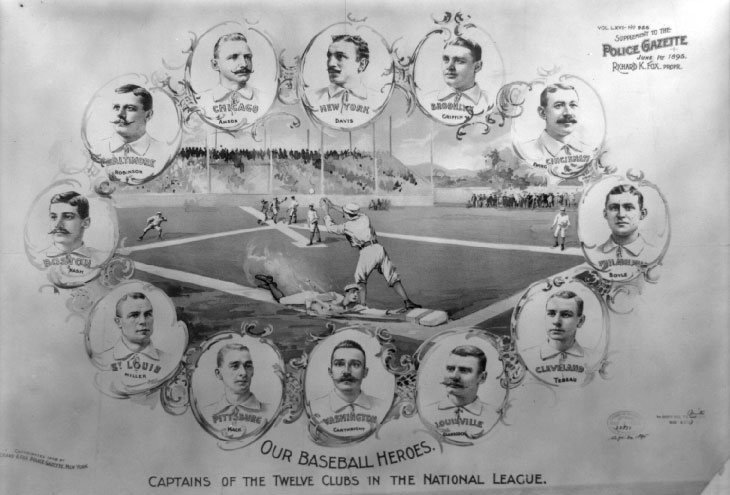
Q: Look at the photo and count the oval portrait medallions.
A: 12